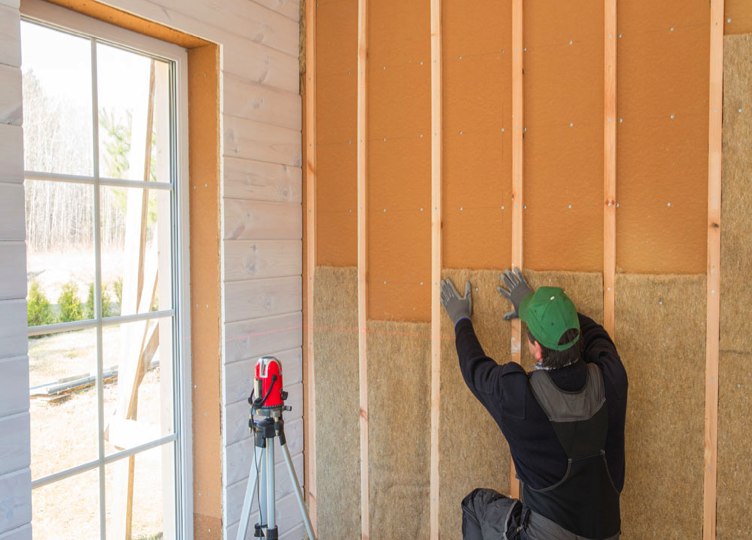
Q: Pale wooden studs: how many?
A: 6